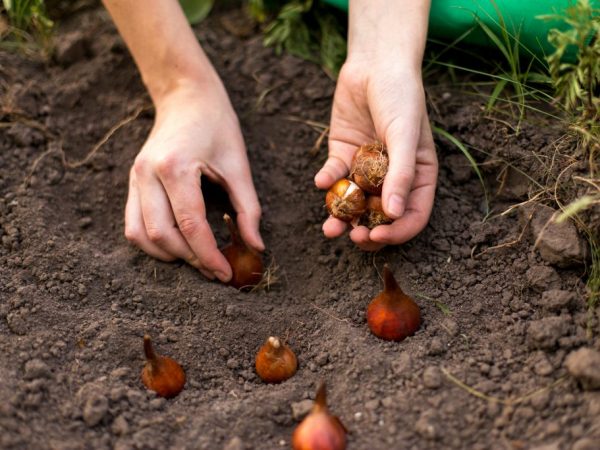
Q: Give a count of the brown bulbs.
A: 8